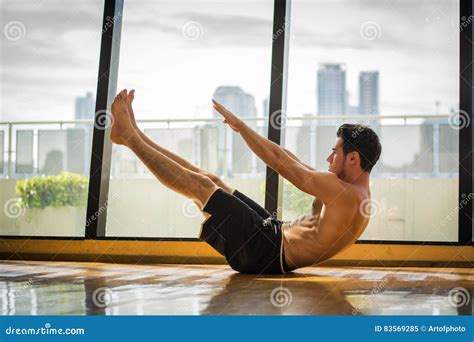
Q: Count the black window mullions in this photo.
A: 3